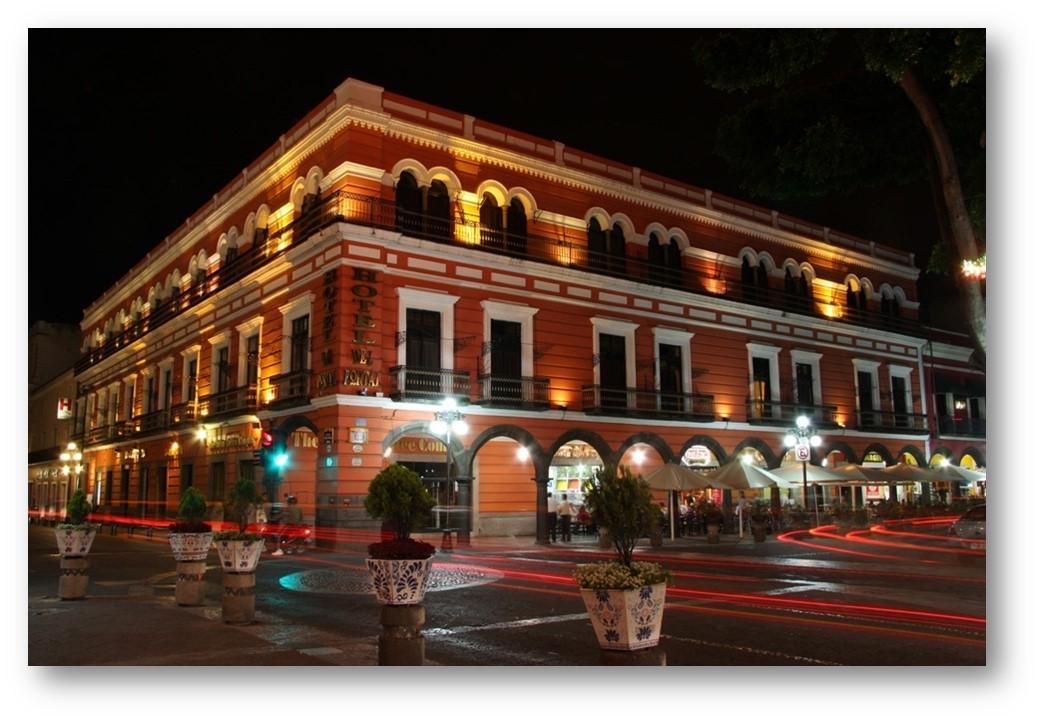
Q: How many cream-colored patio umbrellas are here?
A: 6